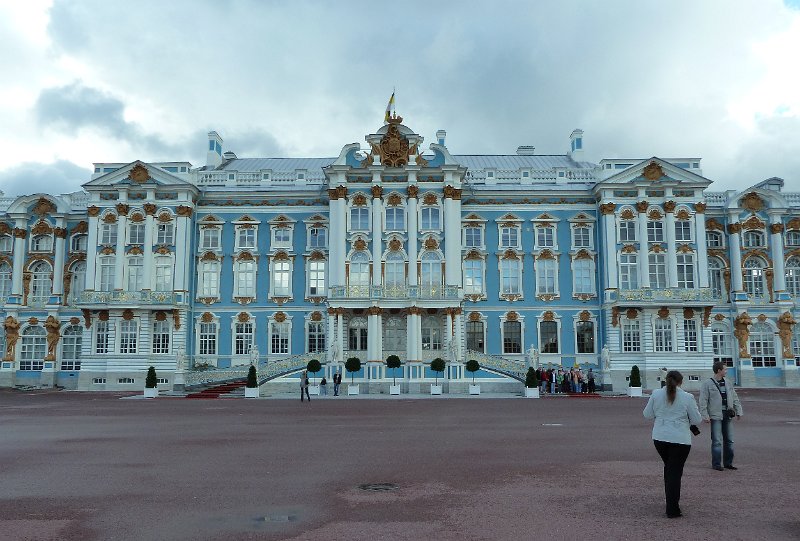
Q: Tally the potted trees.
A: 9